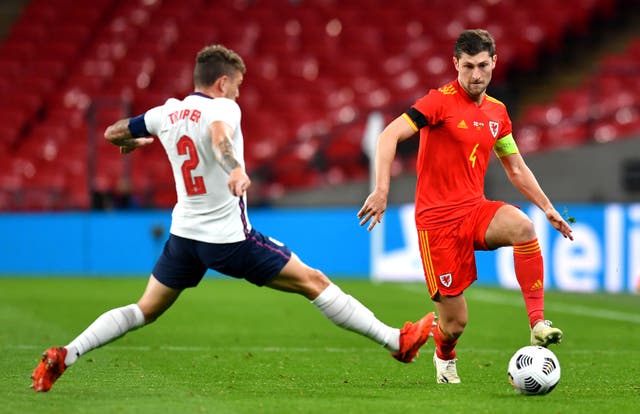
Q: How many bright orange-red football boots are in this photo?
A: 2